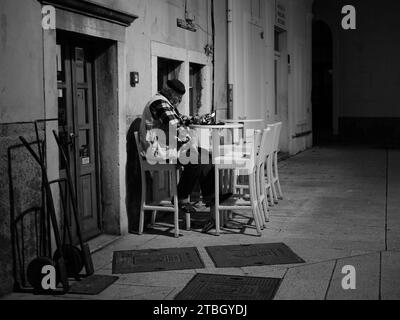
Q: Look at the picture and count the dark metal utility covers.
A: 3